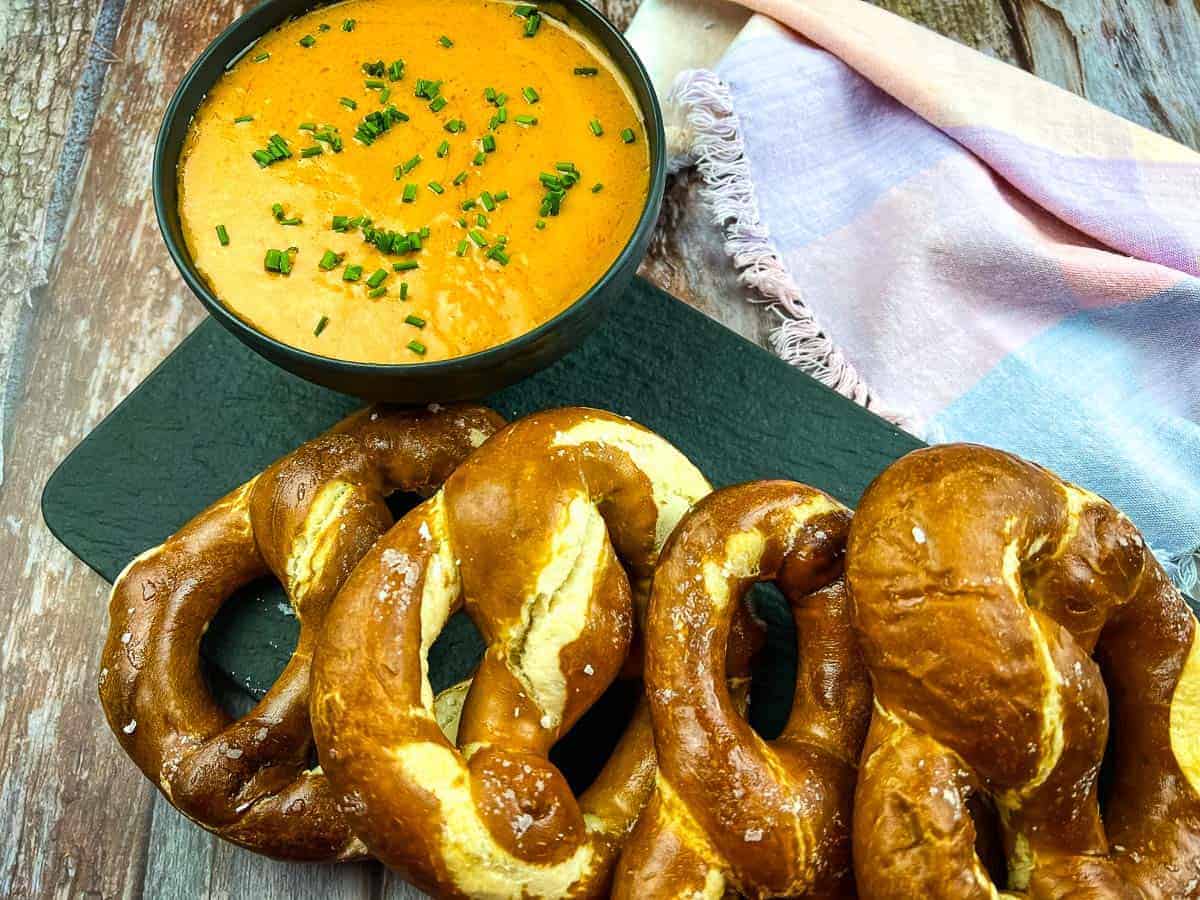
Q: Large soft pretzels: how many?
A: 4